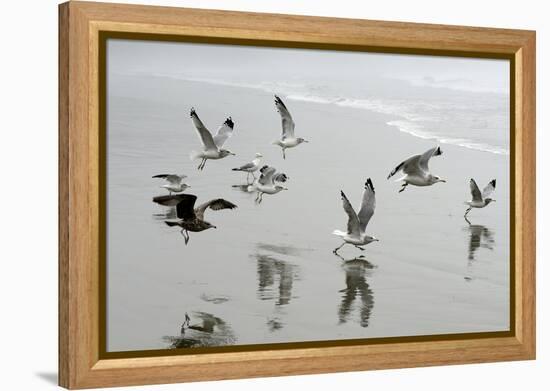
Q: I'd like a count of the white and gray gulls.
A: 8